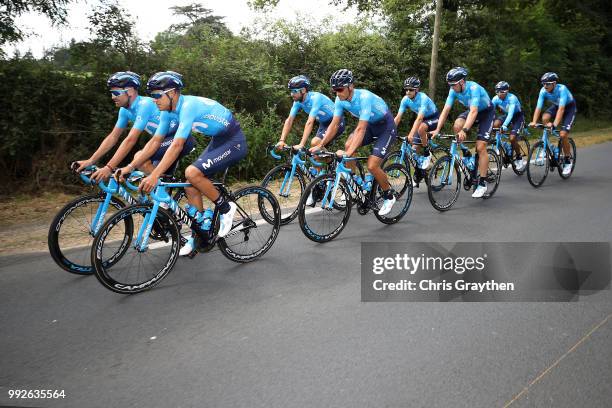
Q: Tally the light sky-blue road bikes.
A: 8